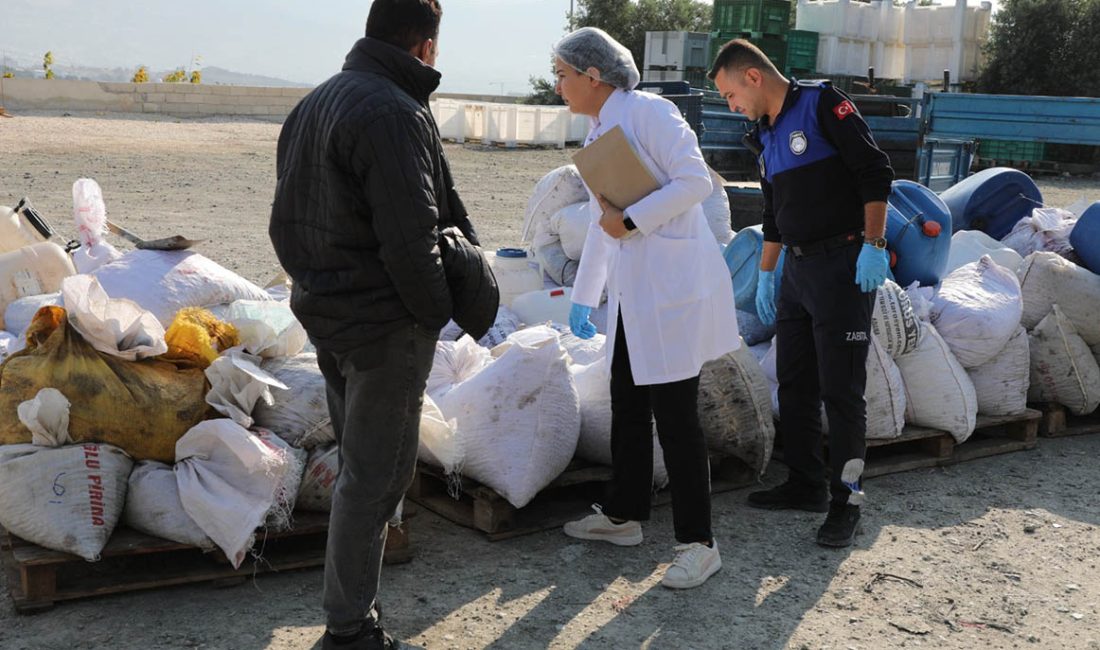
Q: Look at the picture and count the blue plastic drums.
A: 4